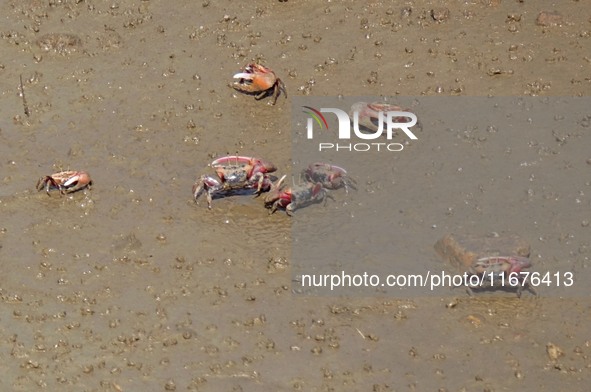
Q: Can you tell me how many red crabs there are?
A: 7